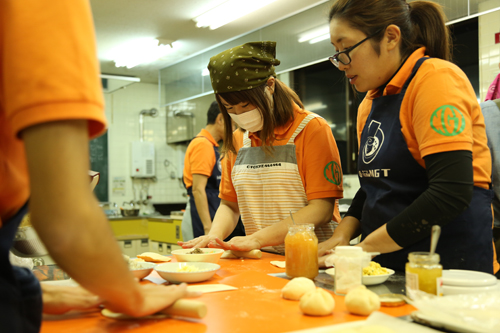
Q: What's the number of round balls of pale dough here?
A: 3